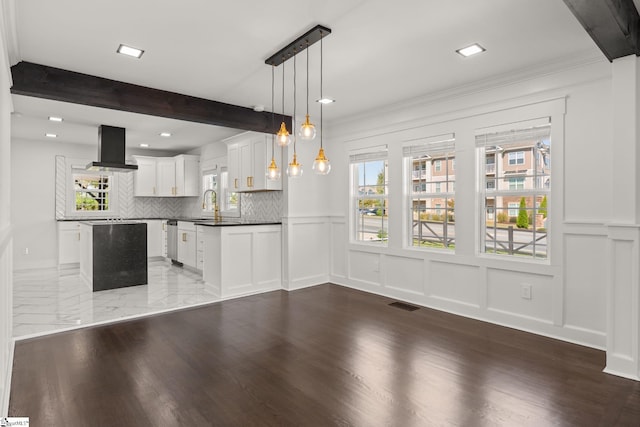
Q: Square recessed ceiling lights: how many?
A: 7